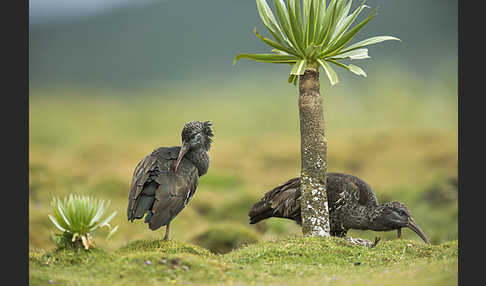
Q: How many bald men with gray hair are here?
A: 0